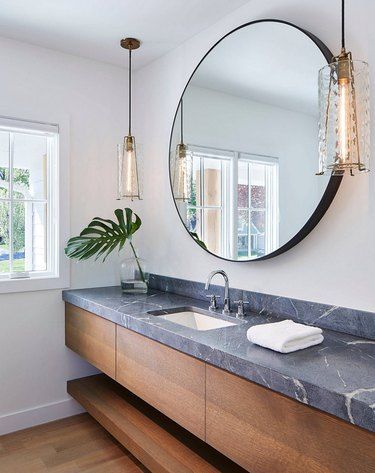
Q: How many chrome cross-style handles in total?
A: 2